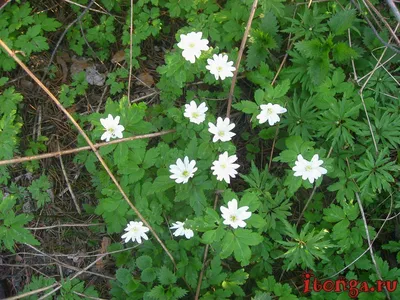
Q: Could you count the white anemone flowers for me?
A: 12